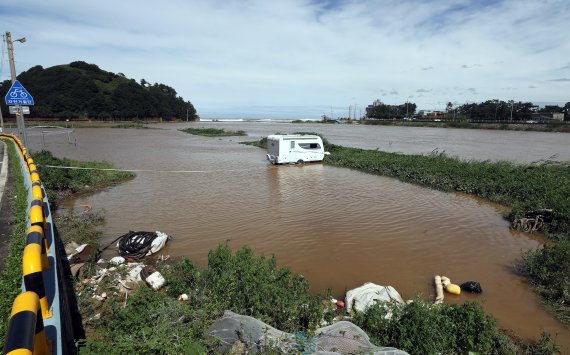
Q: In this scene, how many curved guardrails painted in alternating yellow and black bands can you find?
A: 1